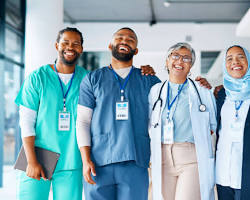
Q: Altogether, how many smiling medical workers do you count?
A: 4